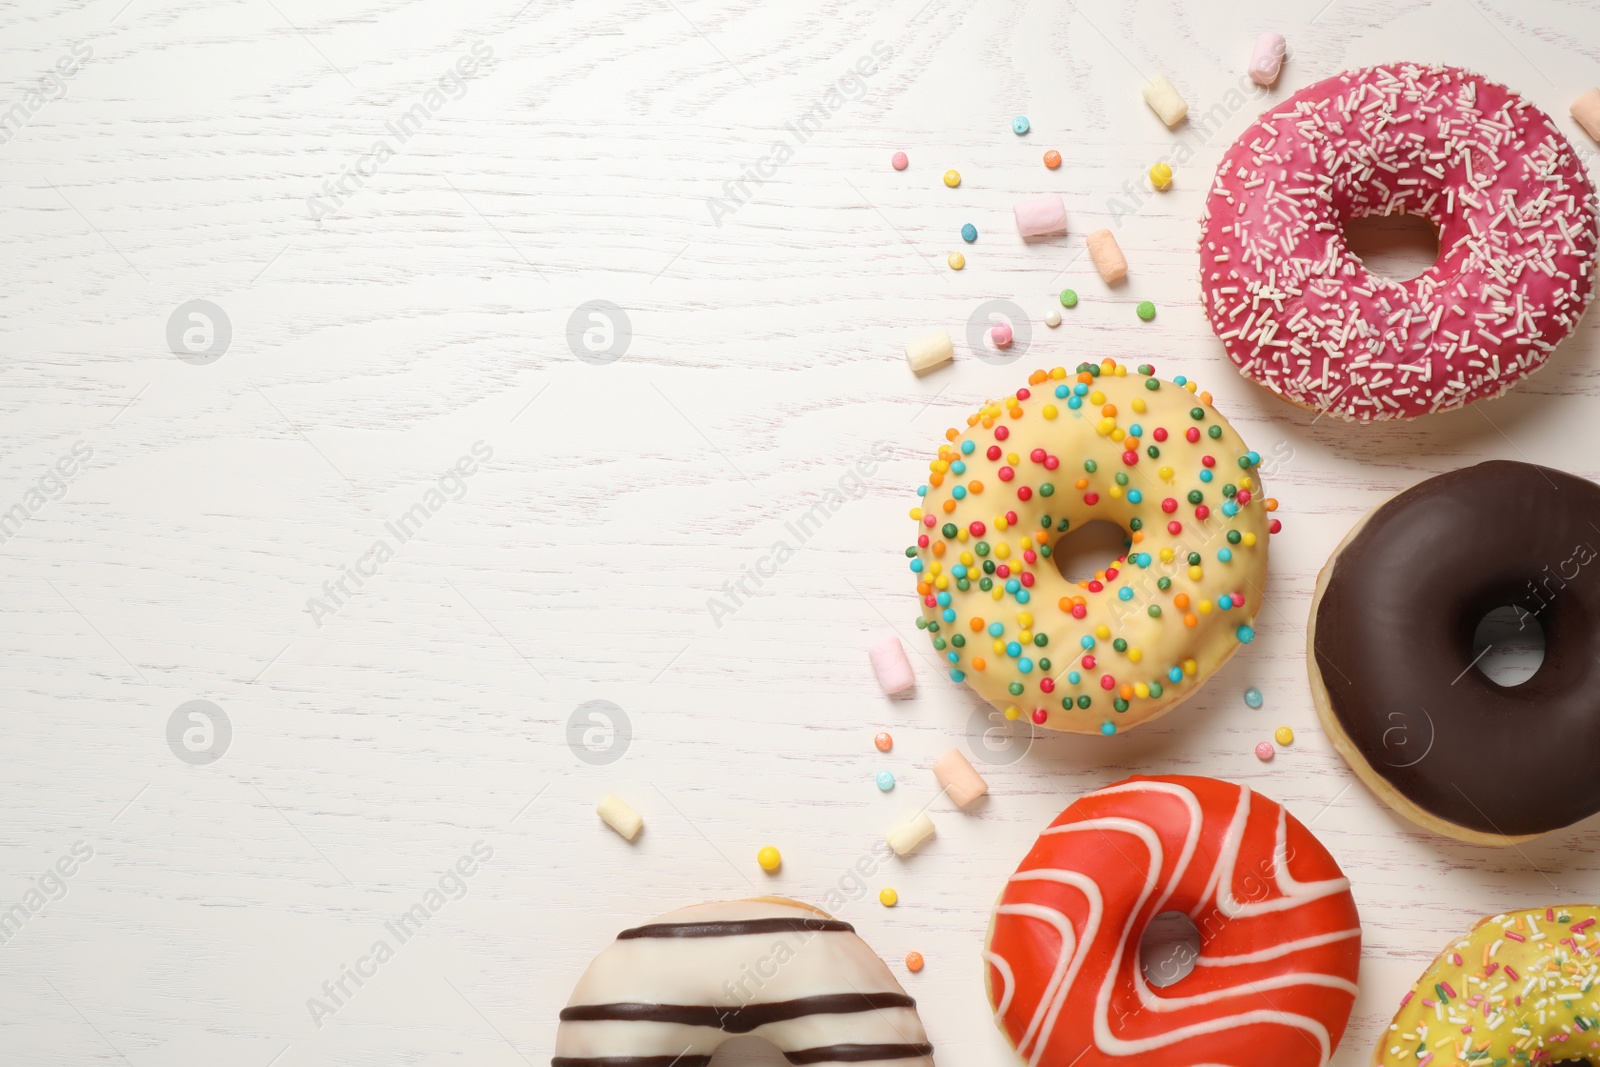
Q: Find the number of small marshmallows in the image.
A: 10